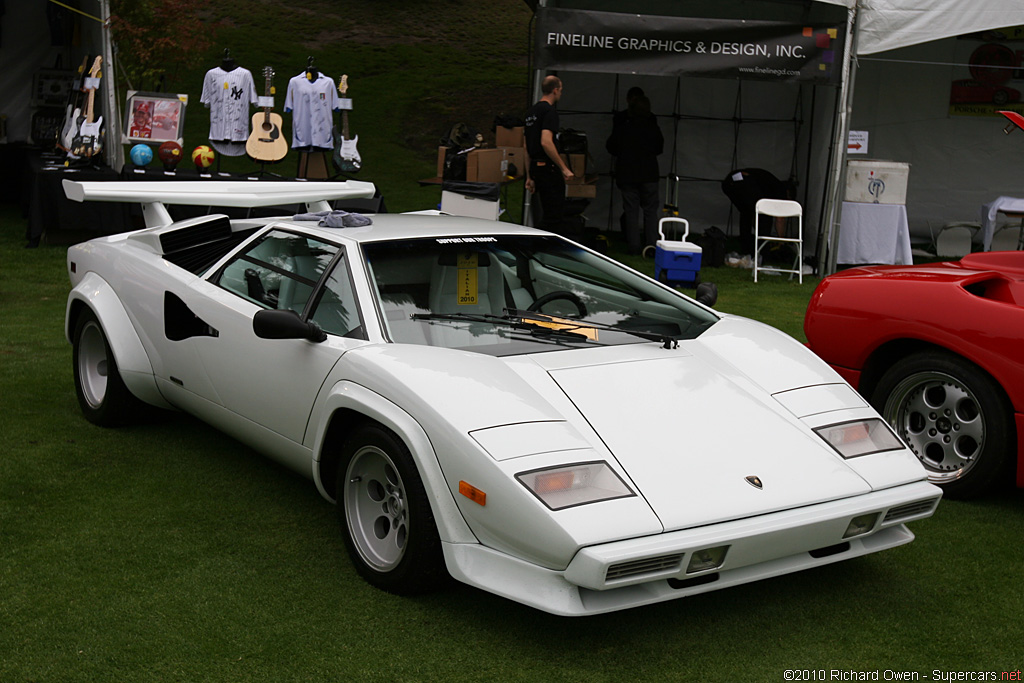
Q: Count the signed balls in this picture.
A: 3